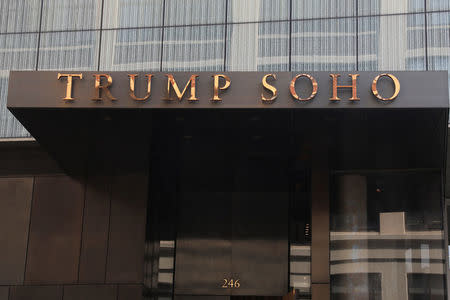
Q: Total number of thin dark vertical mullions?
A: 7